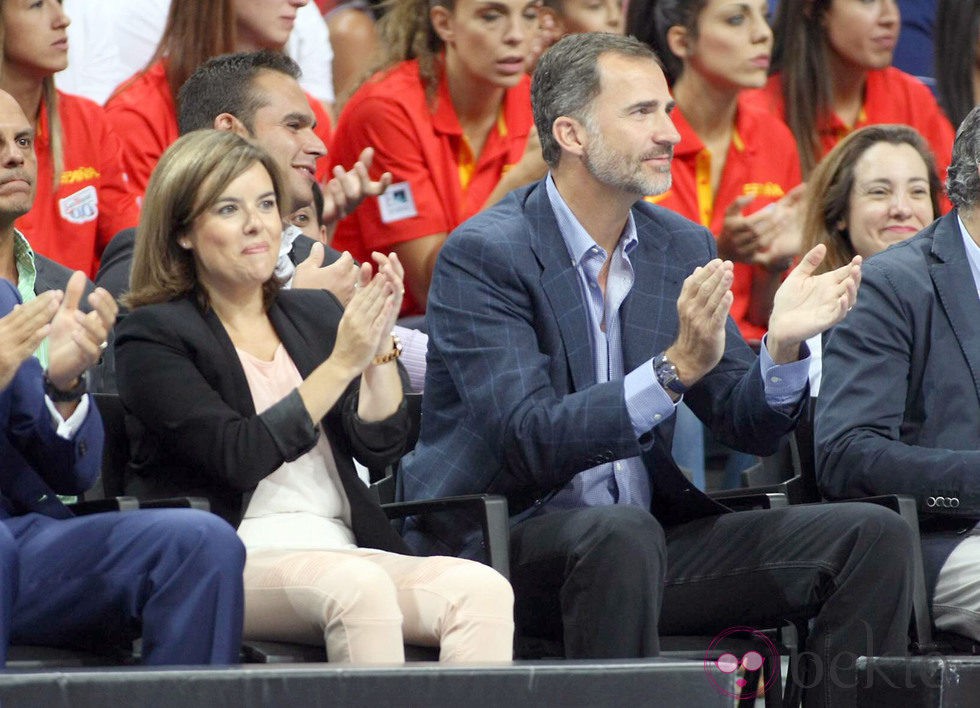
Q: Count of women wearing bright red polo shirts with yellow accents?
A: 5